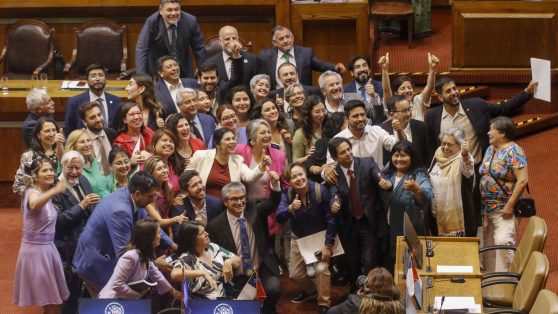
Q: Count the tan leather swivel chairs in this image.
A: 3